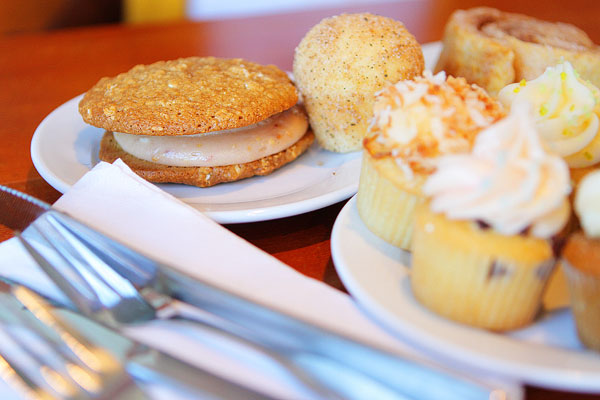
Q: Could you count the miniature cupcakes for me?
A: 4